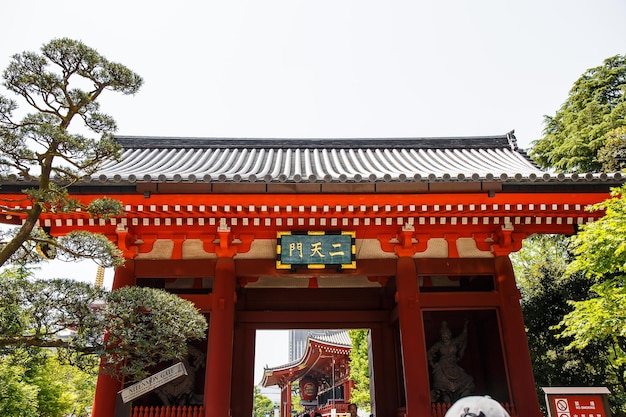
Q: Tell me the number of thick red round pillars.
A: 4